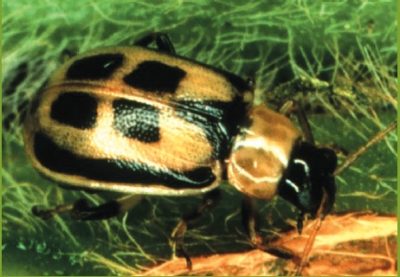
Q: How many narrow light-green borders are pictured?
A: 2